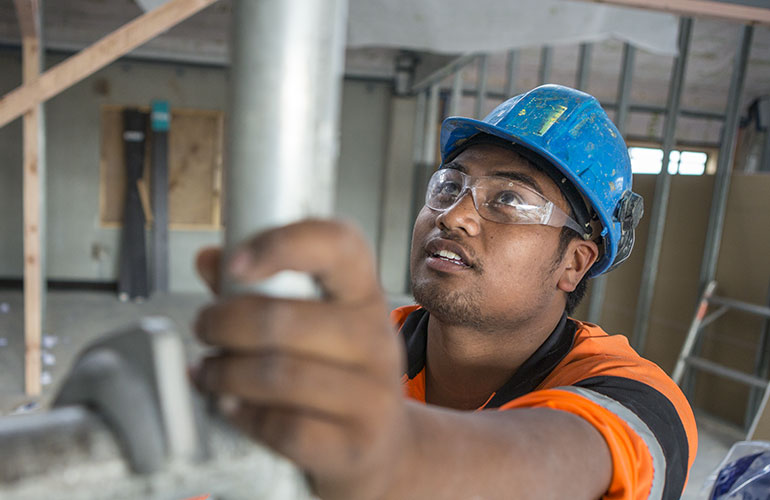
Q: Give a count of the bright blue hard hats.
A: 1